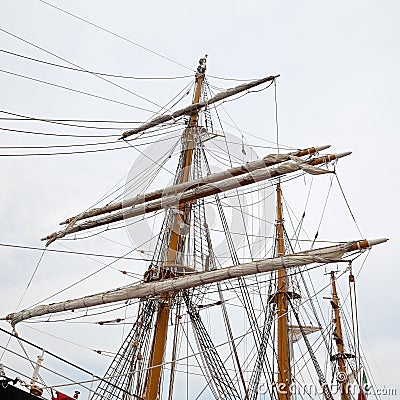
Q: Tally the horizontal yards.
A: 4